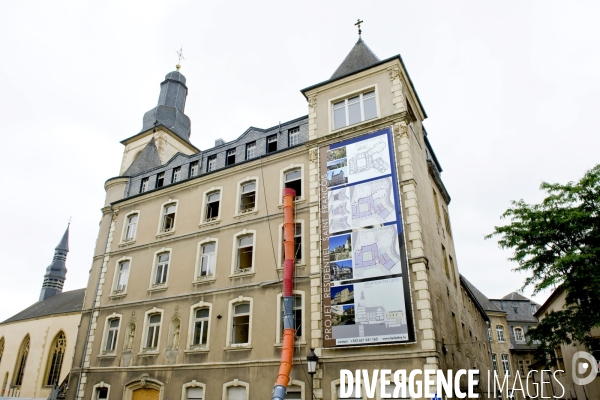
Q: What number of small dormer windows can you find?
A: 9